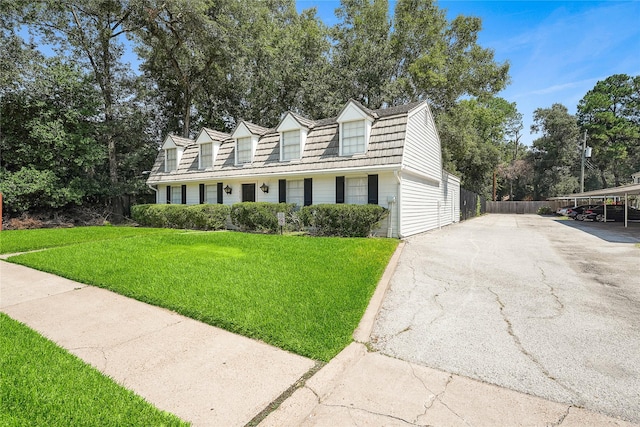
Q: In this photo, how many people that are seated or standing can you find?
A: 0